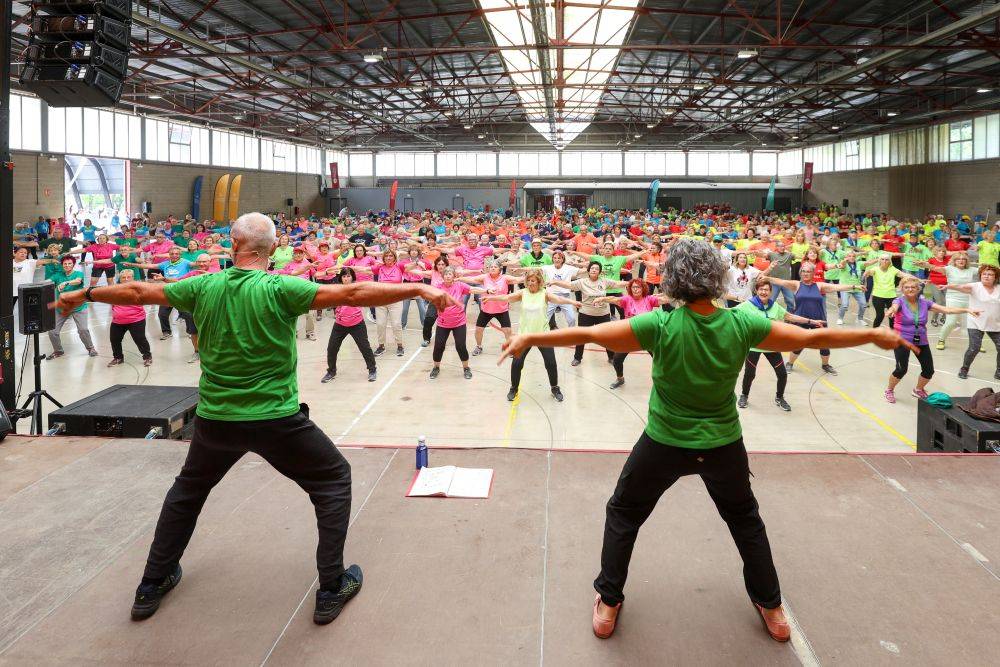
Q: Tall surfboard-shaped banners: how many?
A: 7